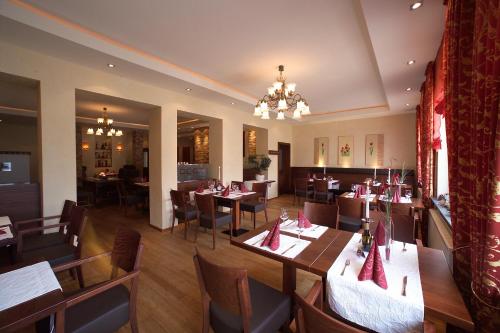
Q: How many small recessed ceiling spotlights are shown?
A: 7